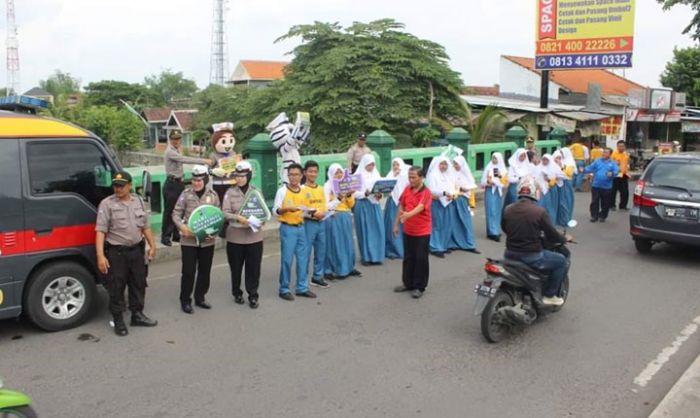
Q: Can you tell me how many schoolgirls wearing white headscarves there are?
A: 10